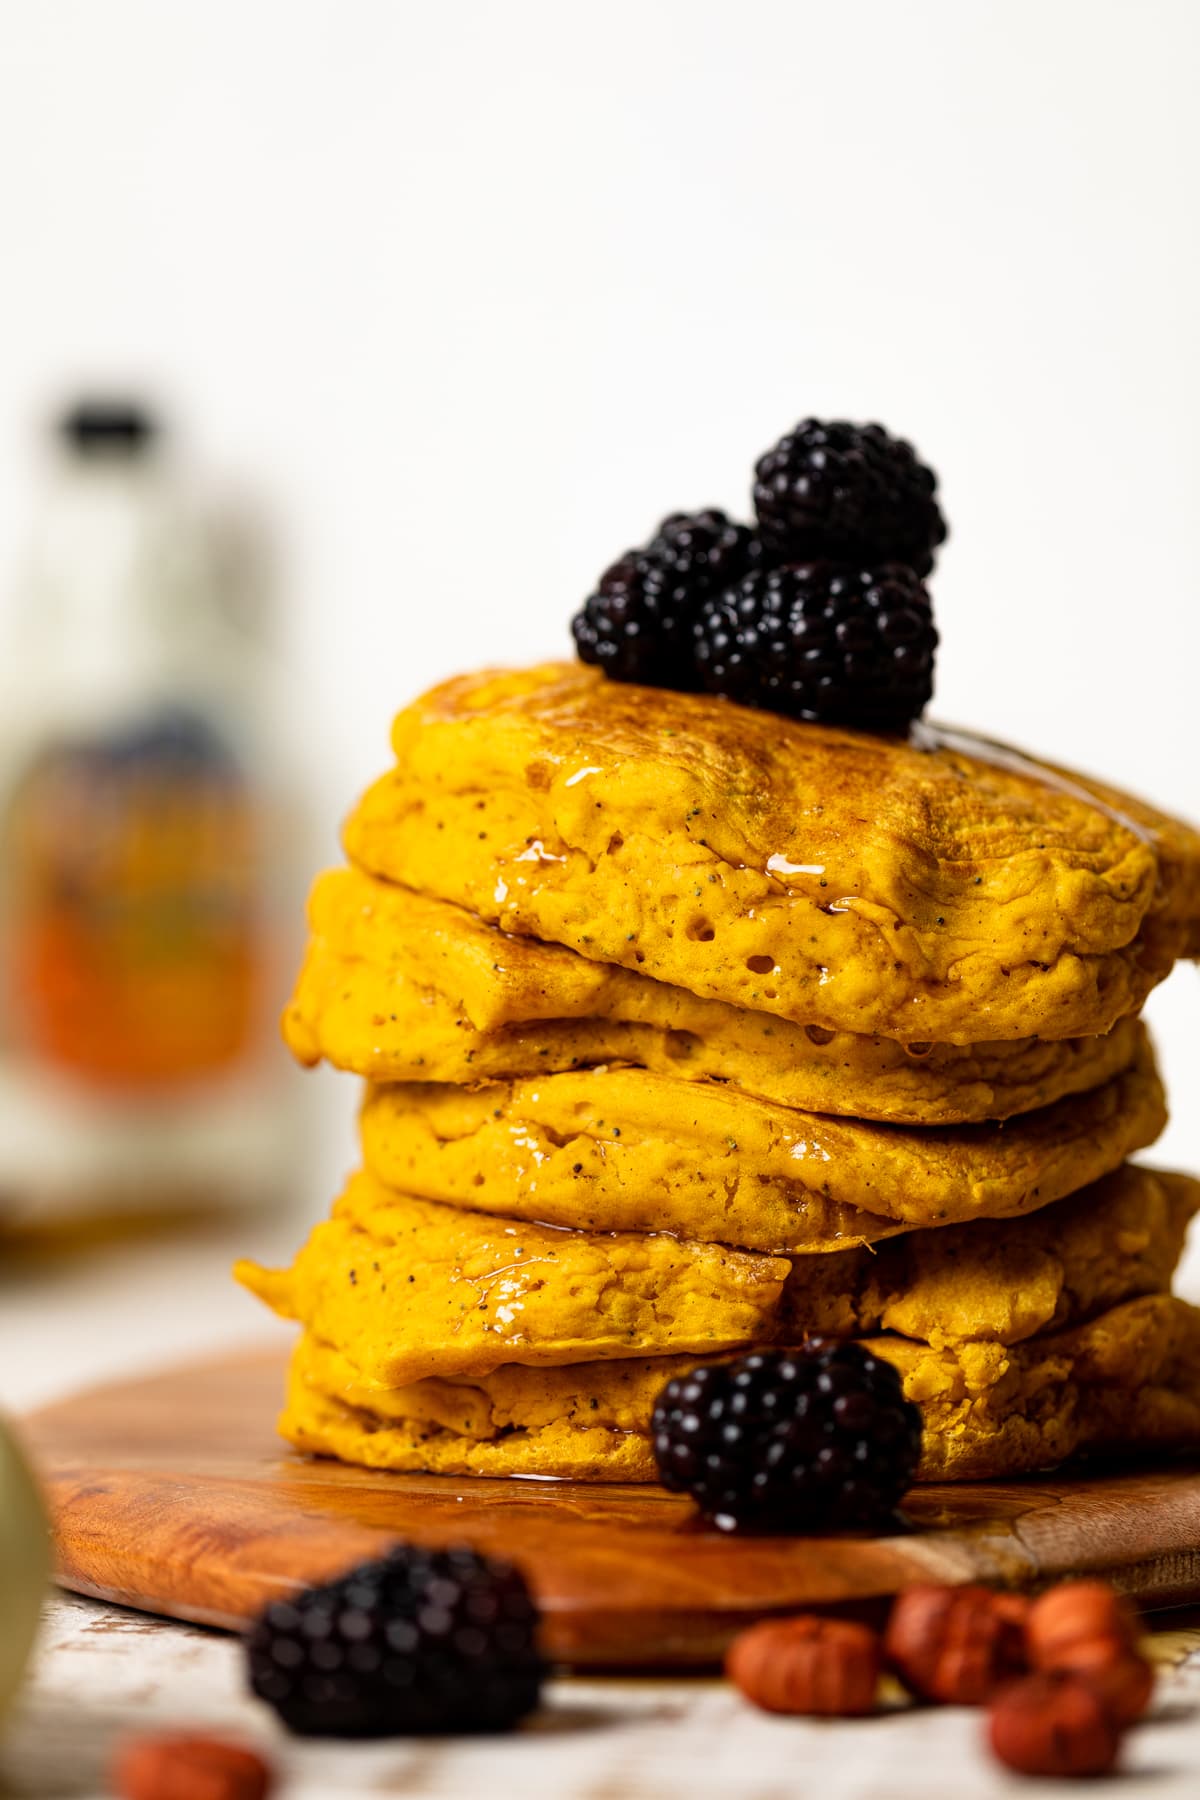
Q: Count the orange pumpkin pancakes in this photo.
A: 5